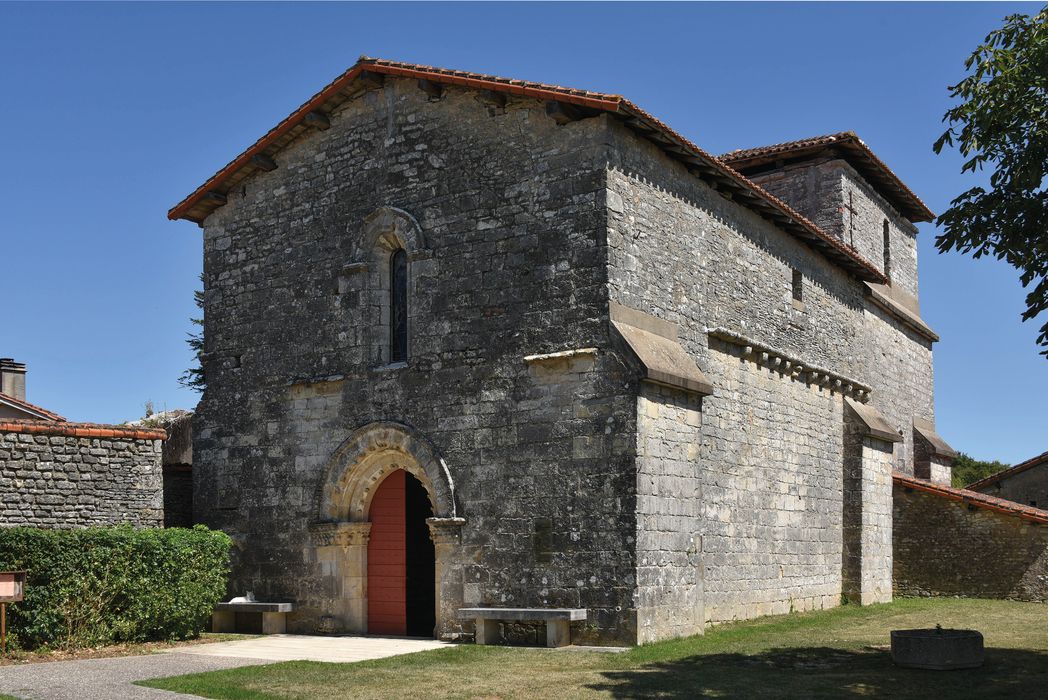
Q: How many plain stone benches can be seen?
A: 2